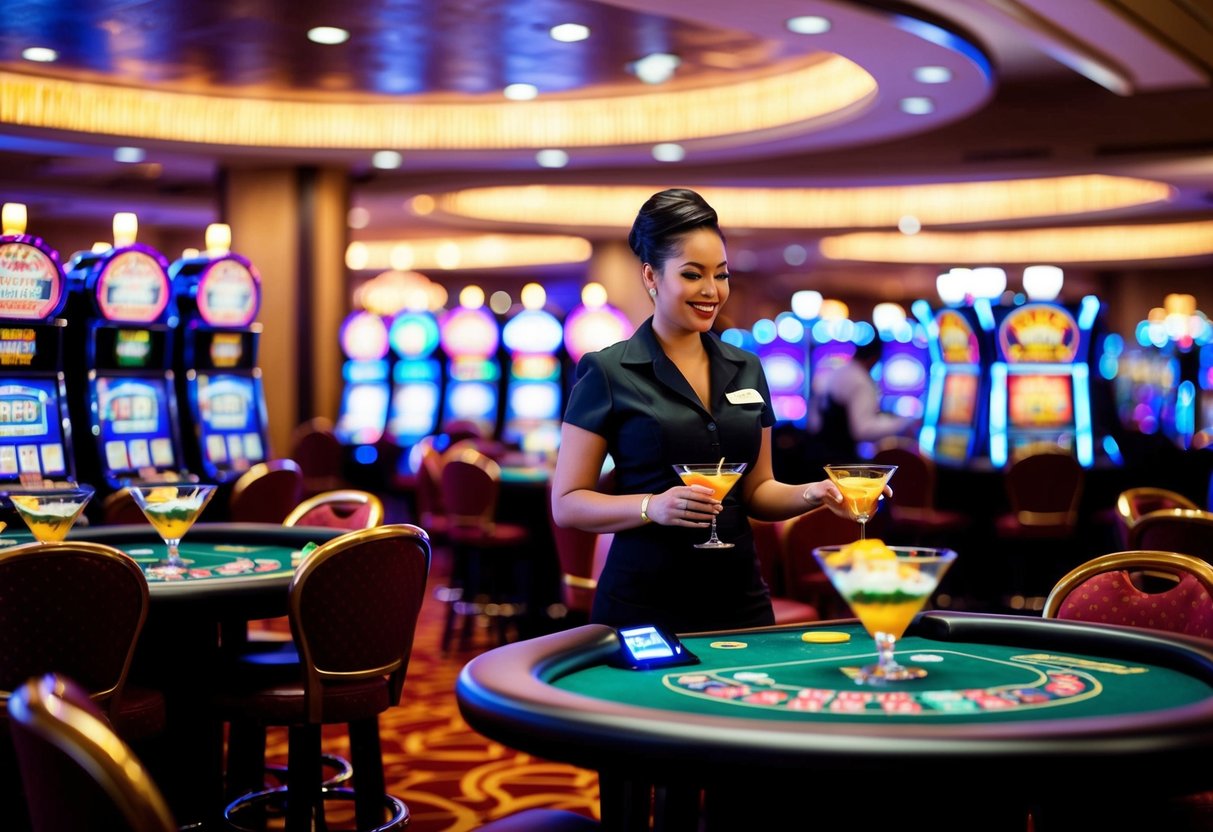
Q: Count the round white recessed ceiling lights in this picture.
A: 12